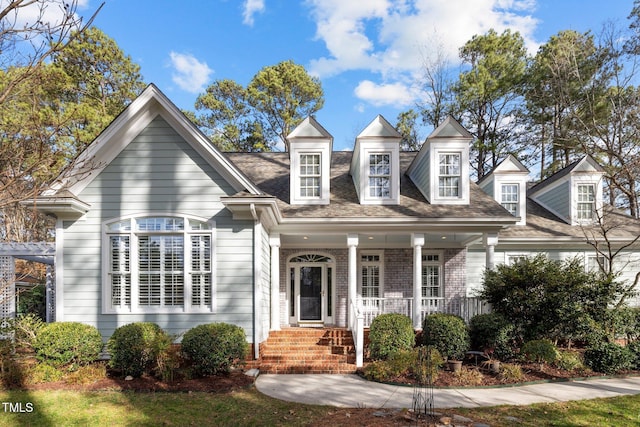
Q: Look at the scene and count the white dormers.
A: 5